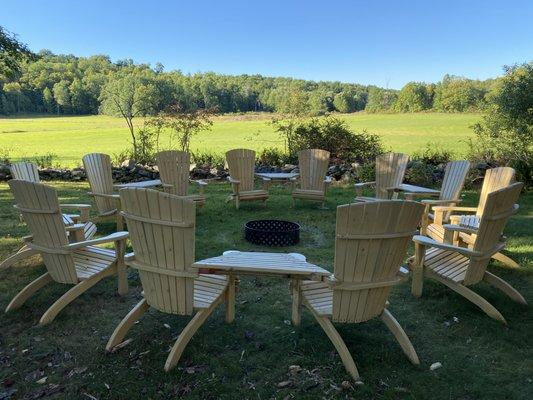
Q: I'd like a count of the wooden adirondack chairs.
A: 12